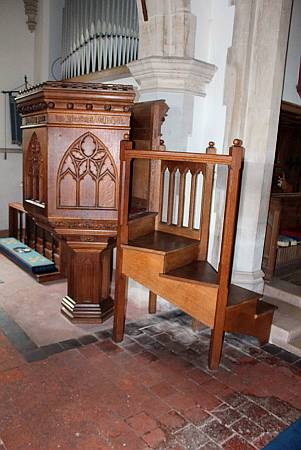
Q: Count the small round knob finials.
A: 4